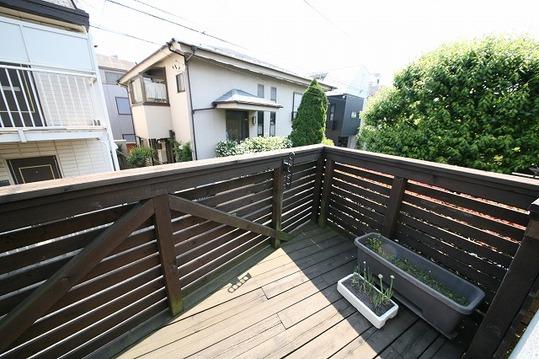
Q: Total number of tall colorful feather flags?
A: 0